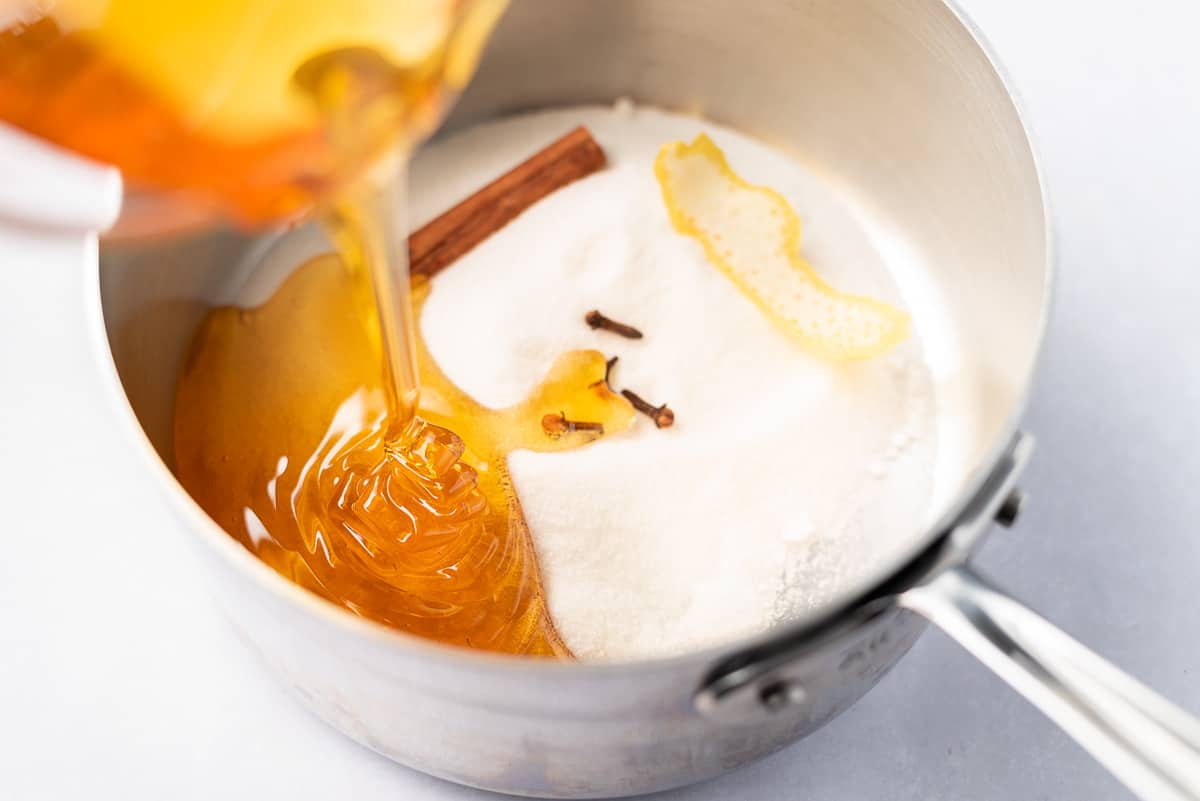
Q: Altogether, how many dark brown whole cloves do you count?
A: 4